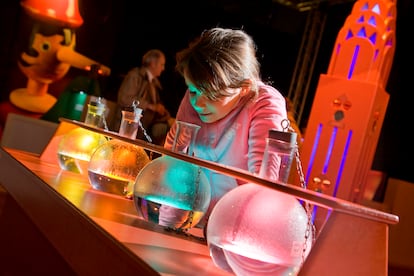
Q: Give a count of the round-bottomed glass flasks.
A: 4